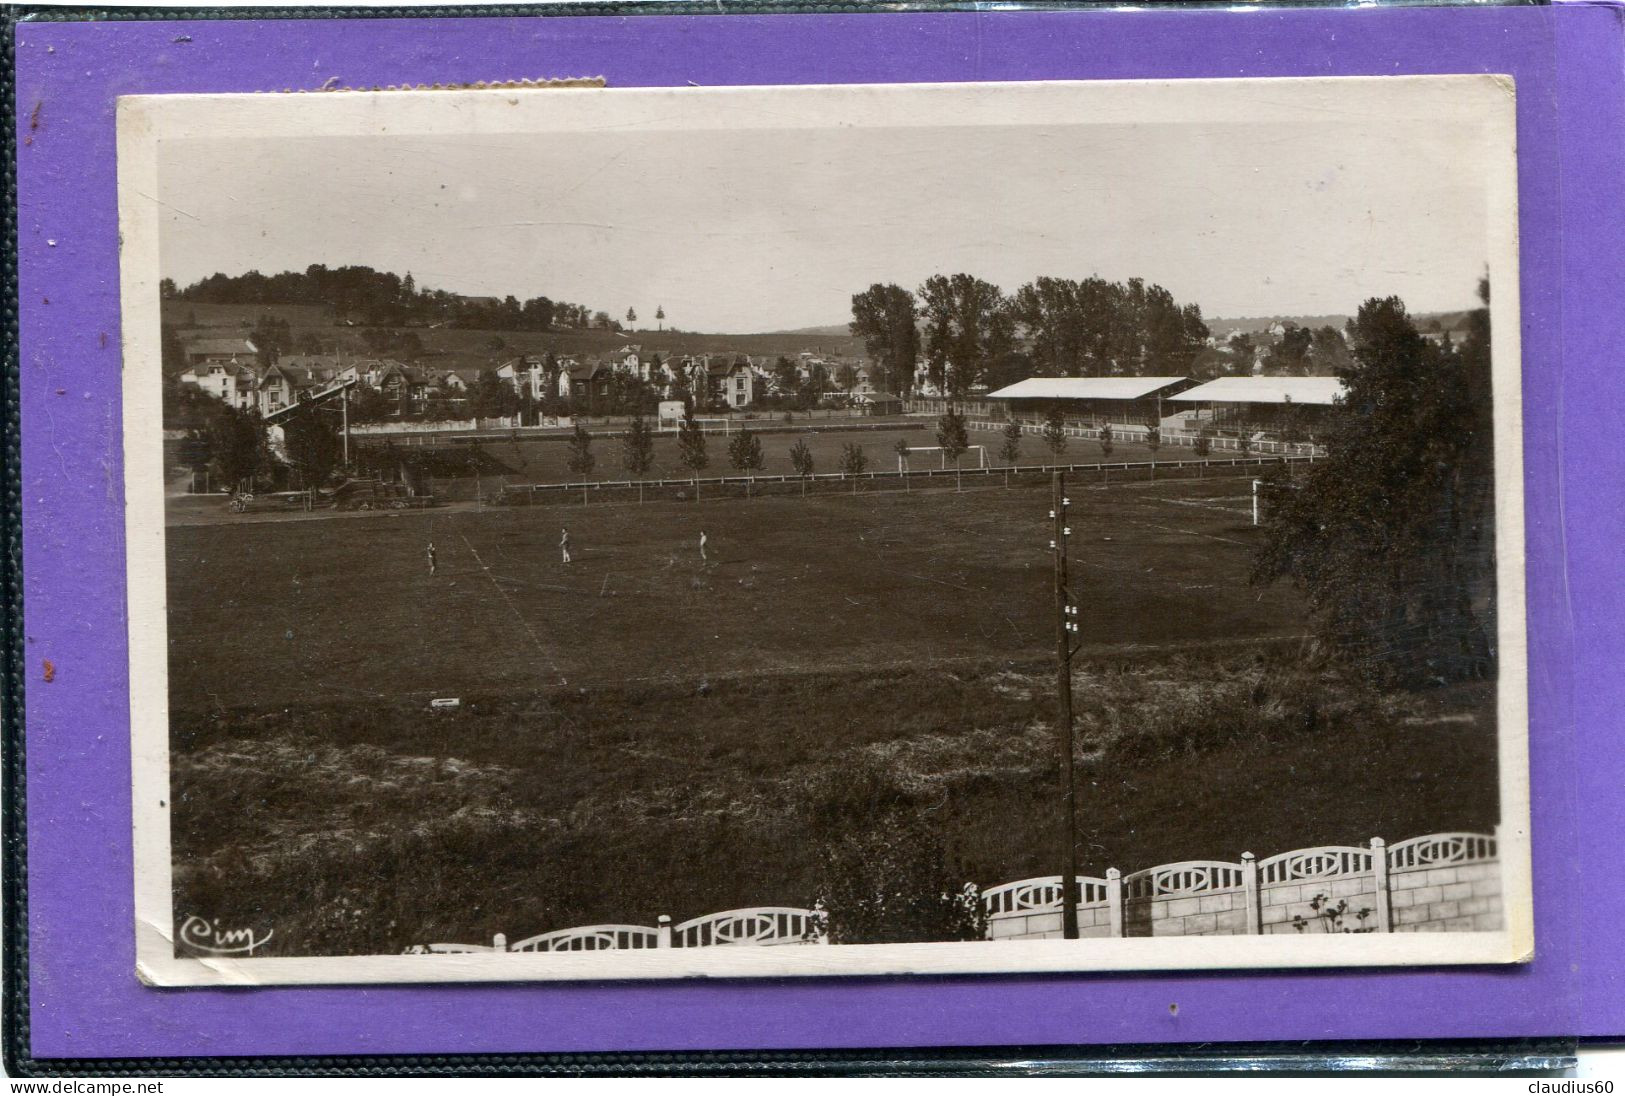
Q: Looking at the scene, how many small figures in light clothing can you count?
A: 3